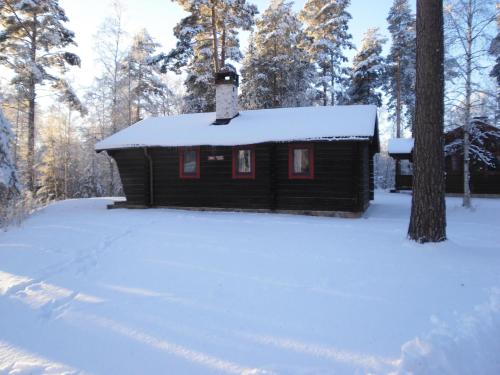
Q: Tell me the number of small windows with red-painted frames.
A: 3